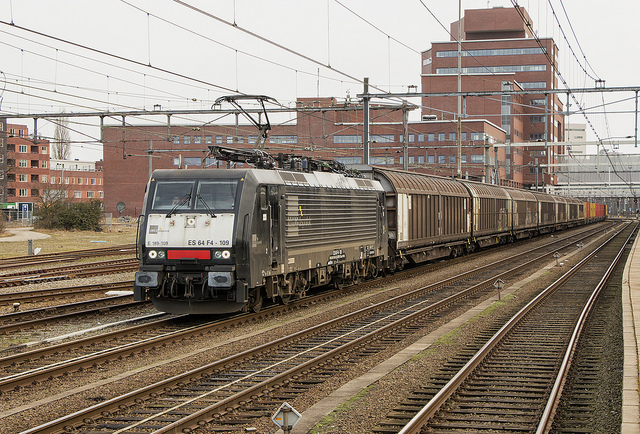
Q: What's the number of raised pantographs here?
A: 1